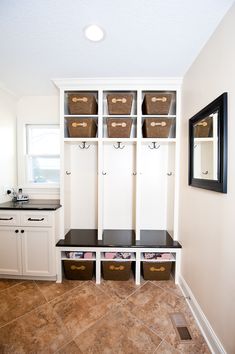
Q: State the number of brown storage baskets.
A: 9